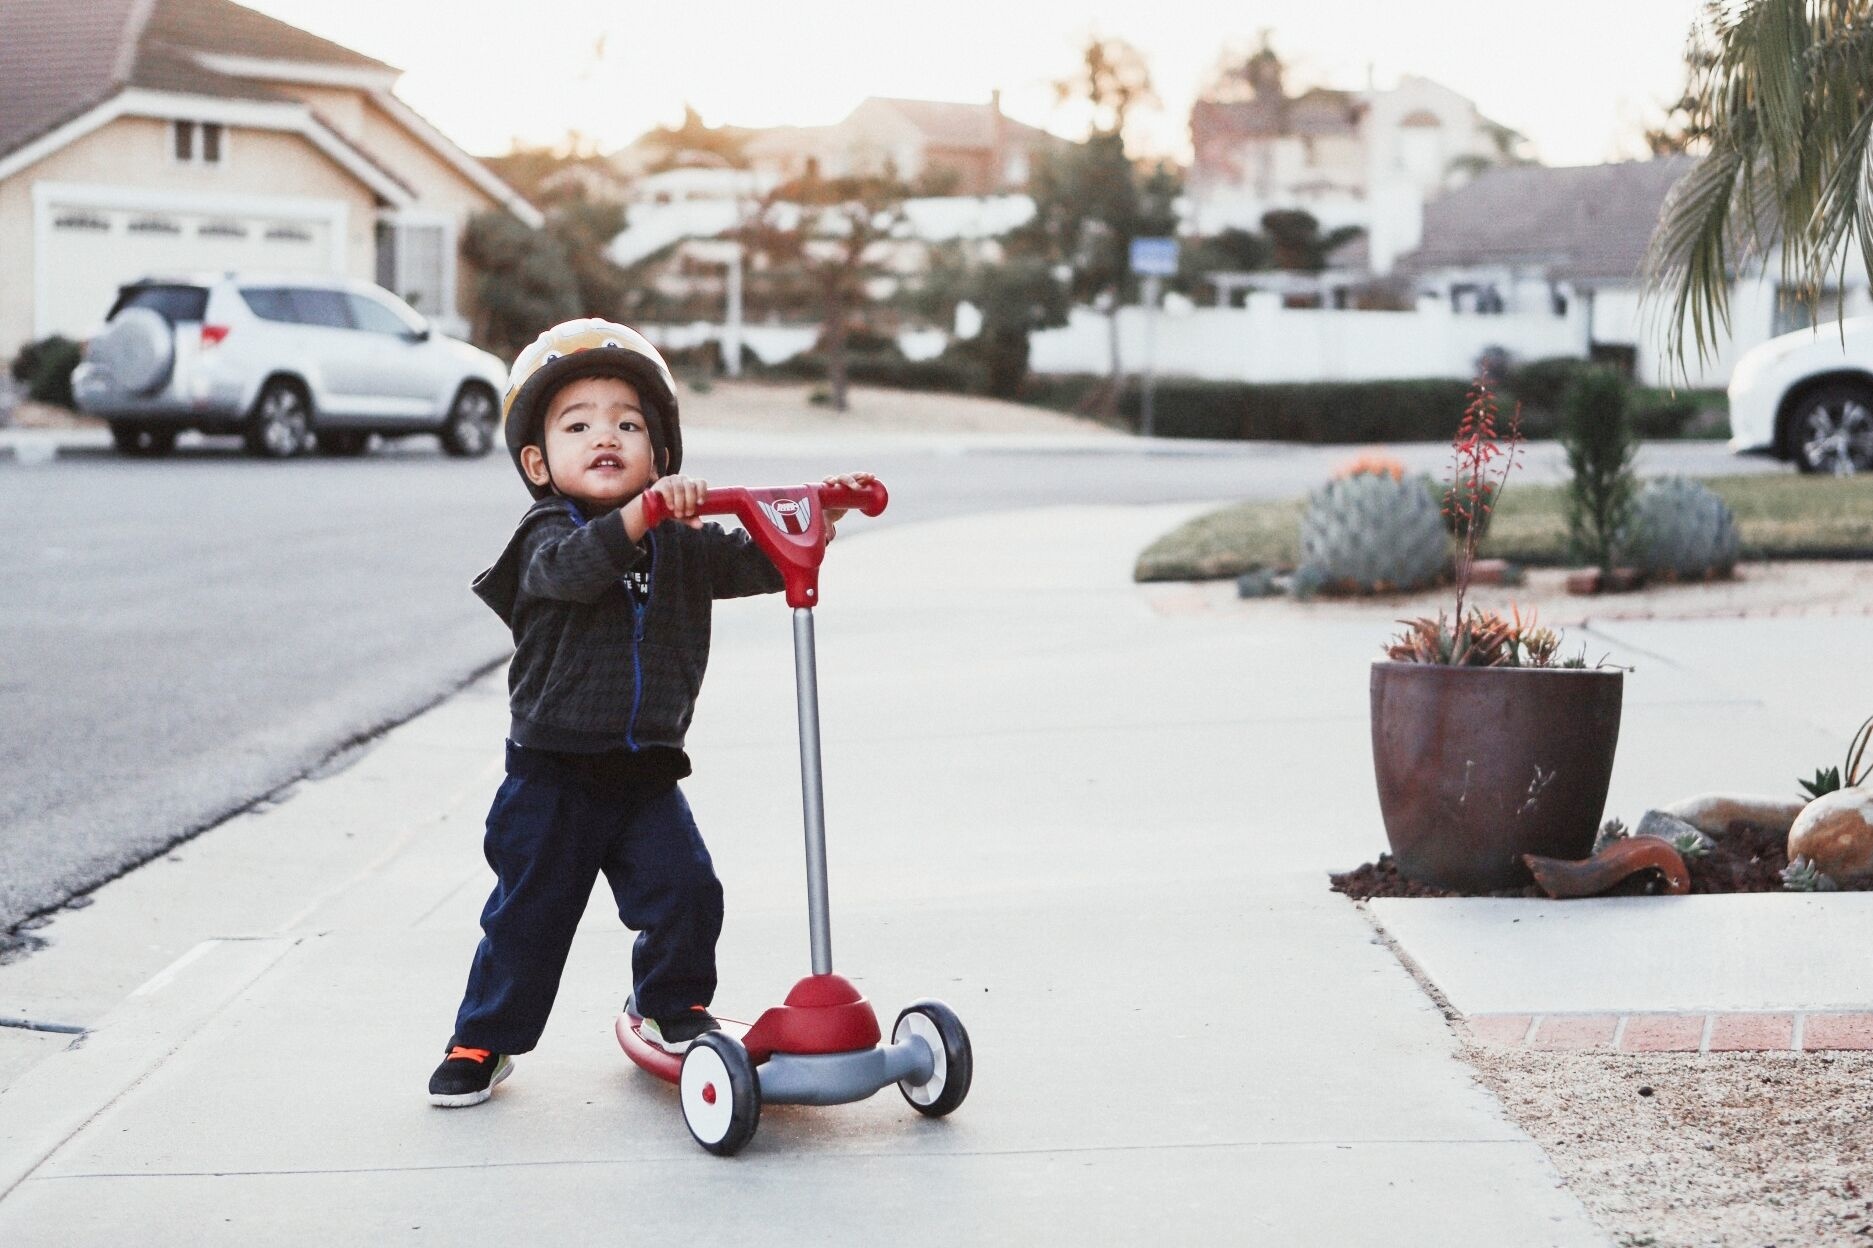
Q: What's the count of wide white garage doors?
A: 1